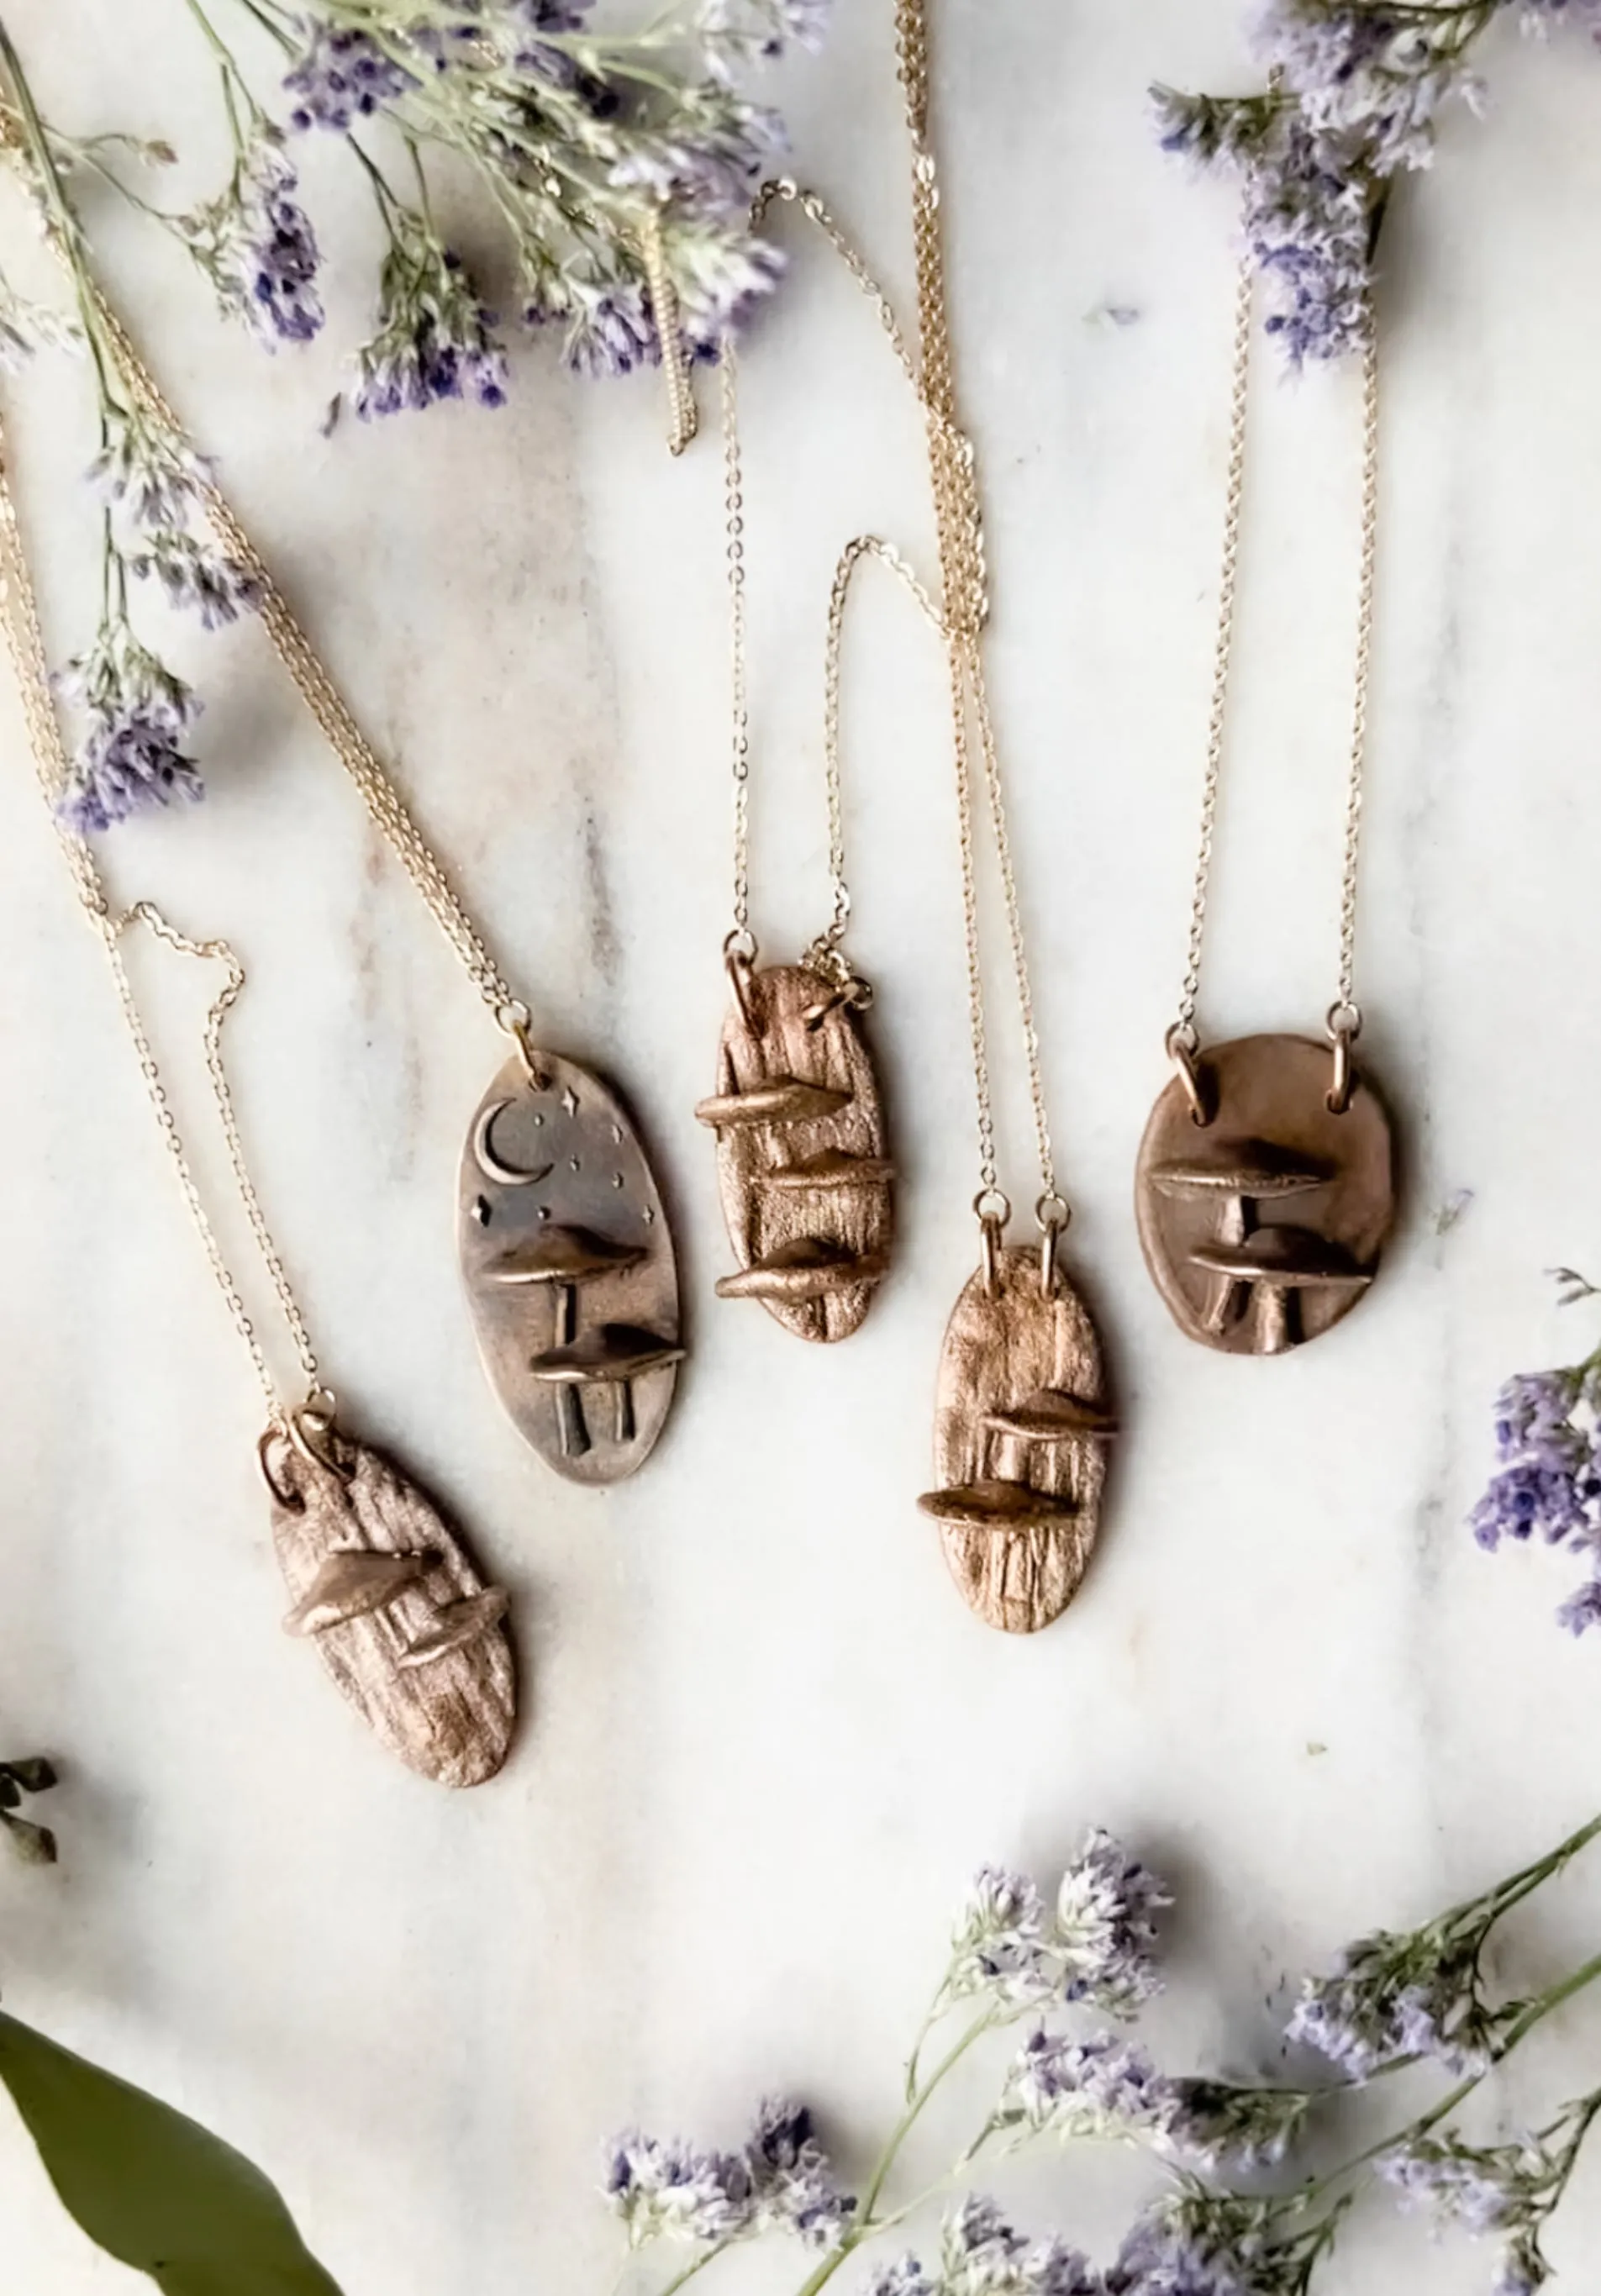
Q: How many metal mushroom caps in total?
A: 11